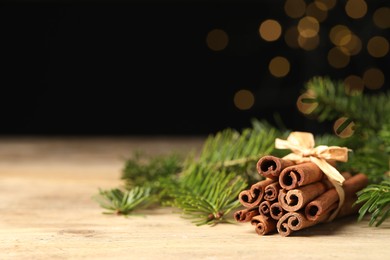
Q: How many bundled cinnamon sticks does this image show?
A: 11